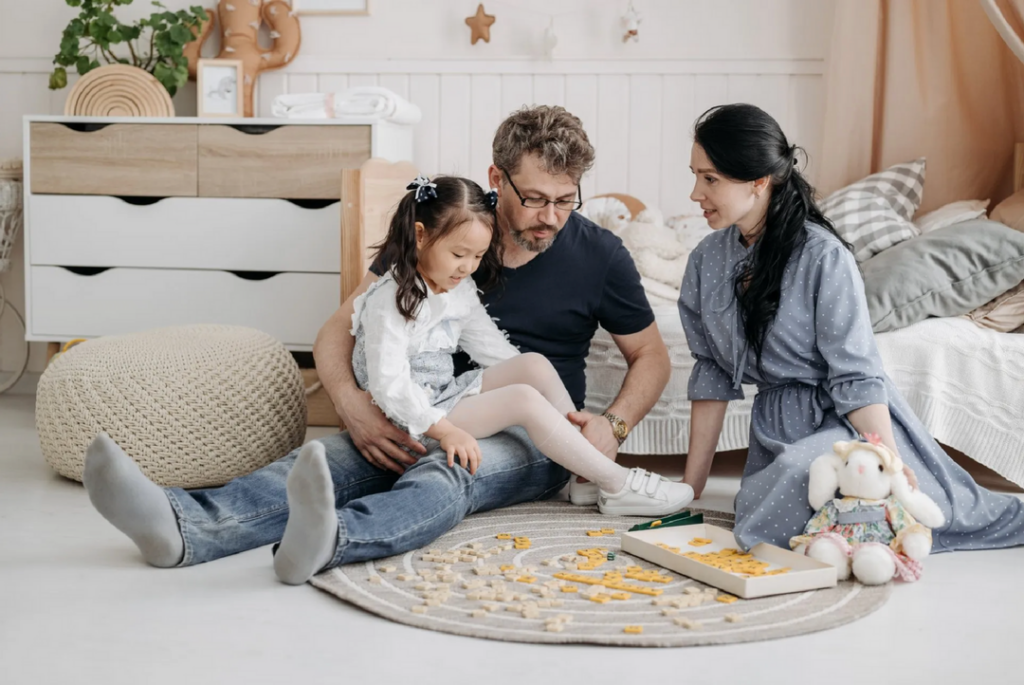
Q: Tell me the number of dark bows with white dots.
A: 2